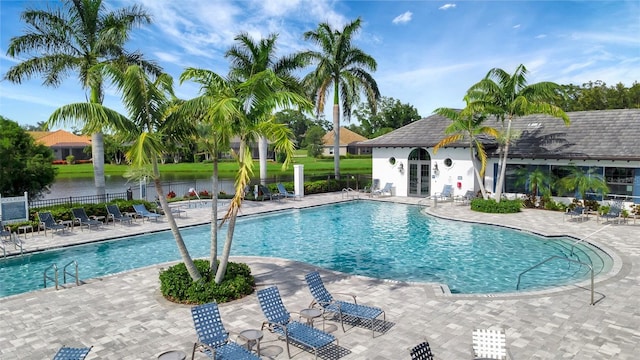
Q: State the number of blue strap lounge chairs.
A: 4